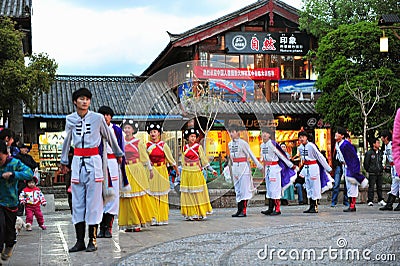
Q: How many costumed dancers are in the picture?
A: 10